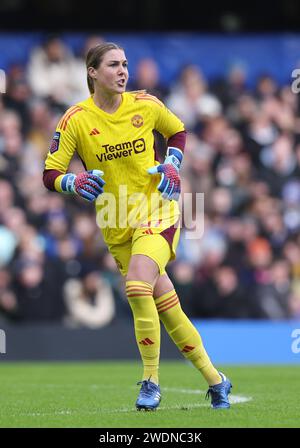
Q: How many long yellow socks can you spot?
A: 2